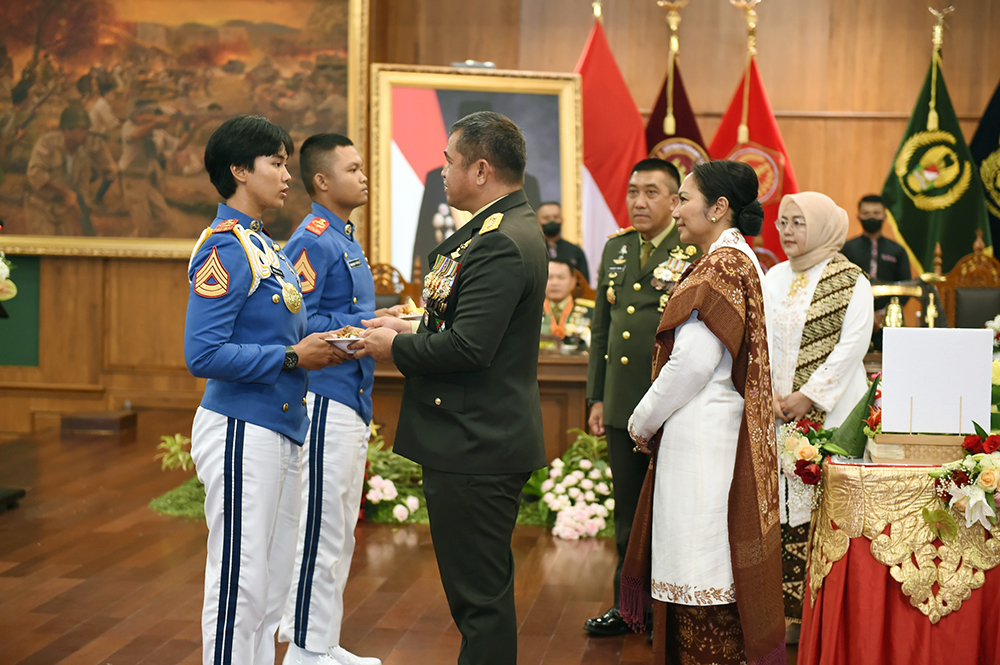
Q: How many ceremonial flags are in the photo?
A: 5